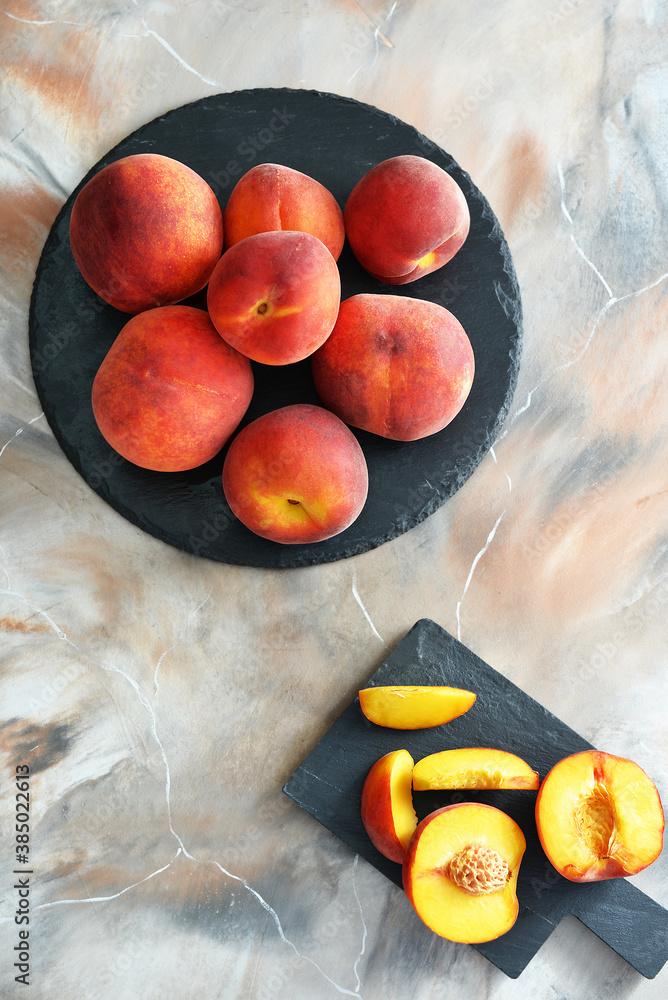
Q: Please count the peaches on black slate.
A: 7